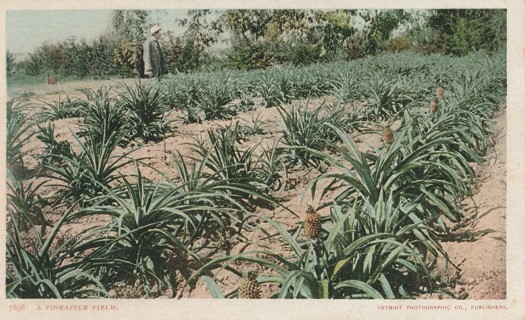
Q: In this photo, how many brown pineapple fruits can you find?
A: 5